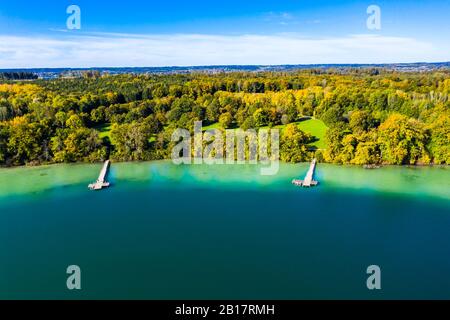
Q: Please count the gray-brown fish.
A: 0